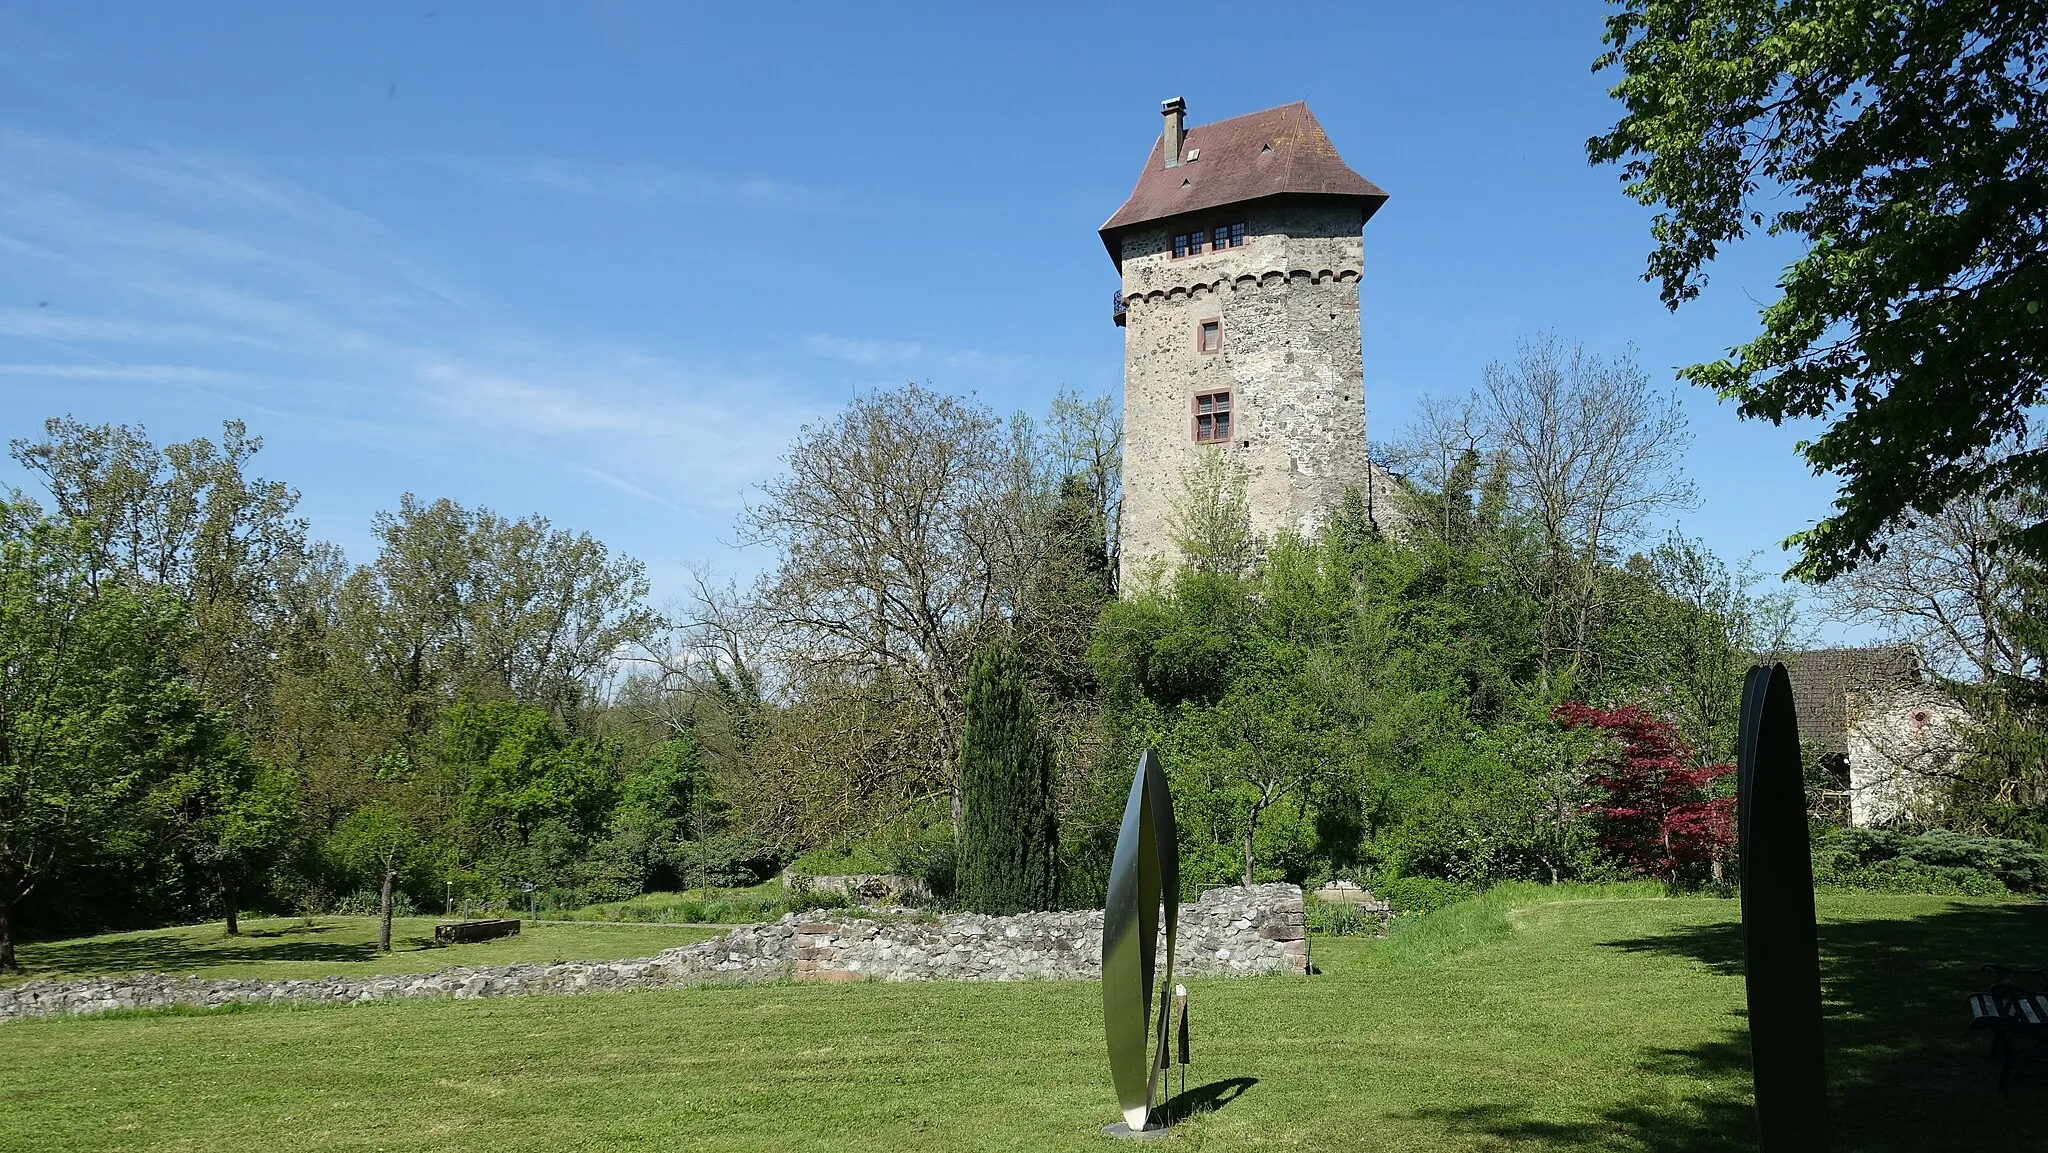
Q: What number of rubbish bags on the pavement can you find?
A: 0